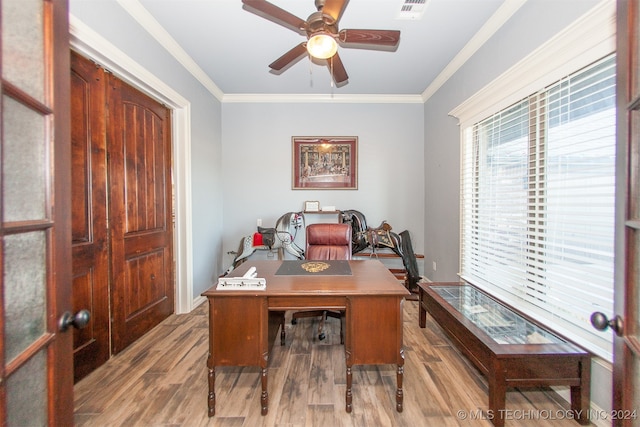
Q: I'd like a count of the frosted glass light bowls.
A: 1